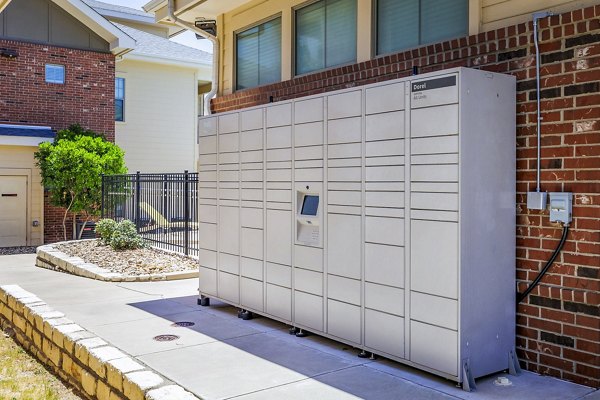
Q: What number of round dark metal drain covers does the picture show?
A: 2